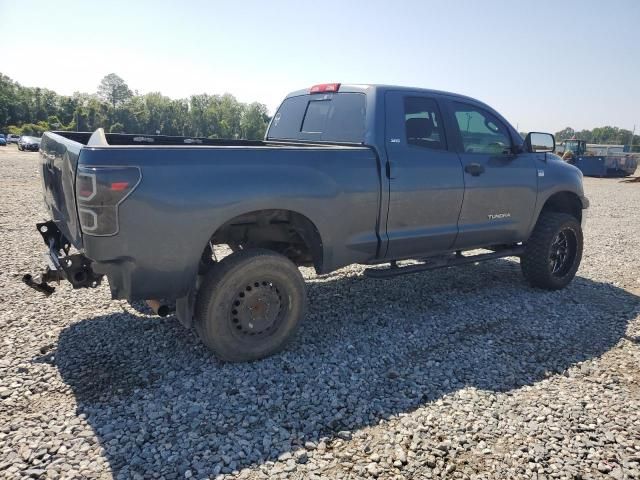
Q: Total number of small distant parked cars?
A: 3